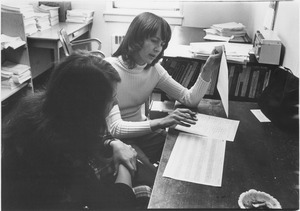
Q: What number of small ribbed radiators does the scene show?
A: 1